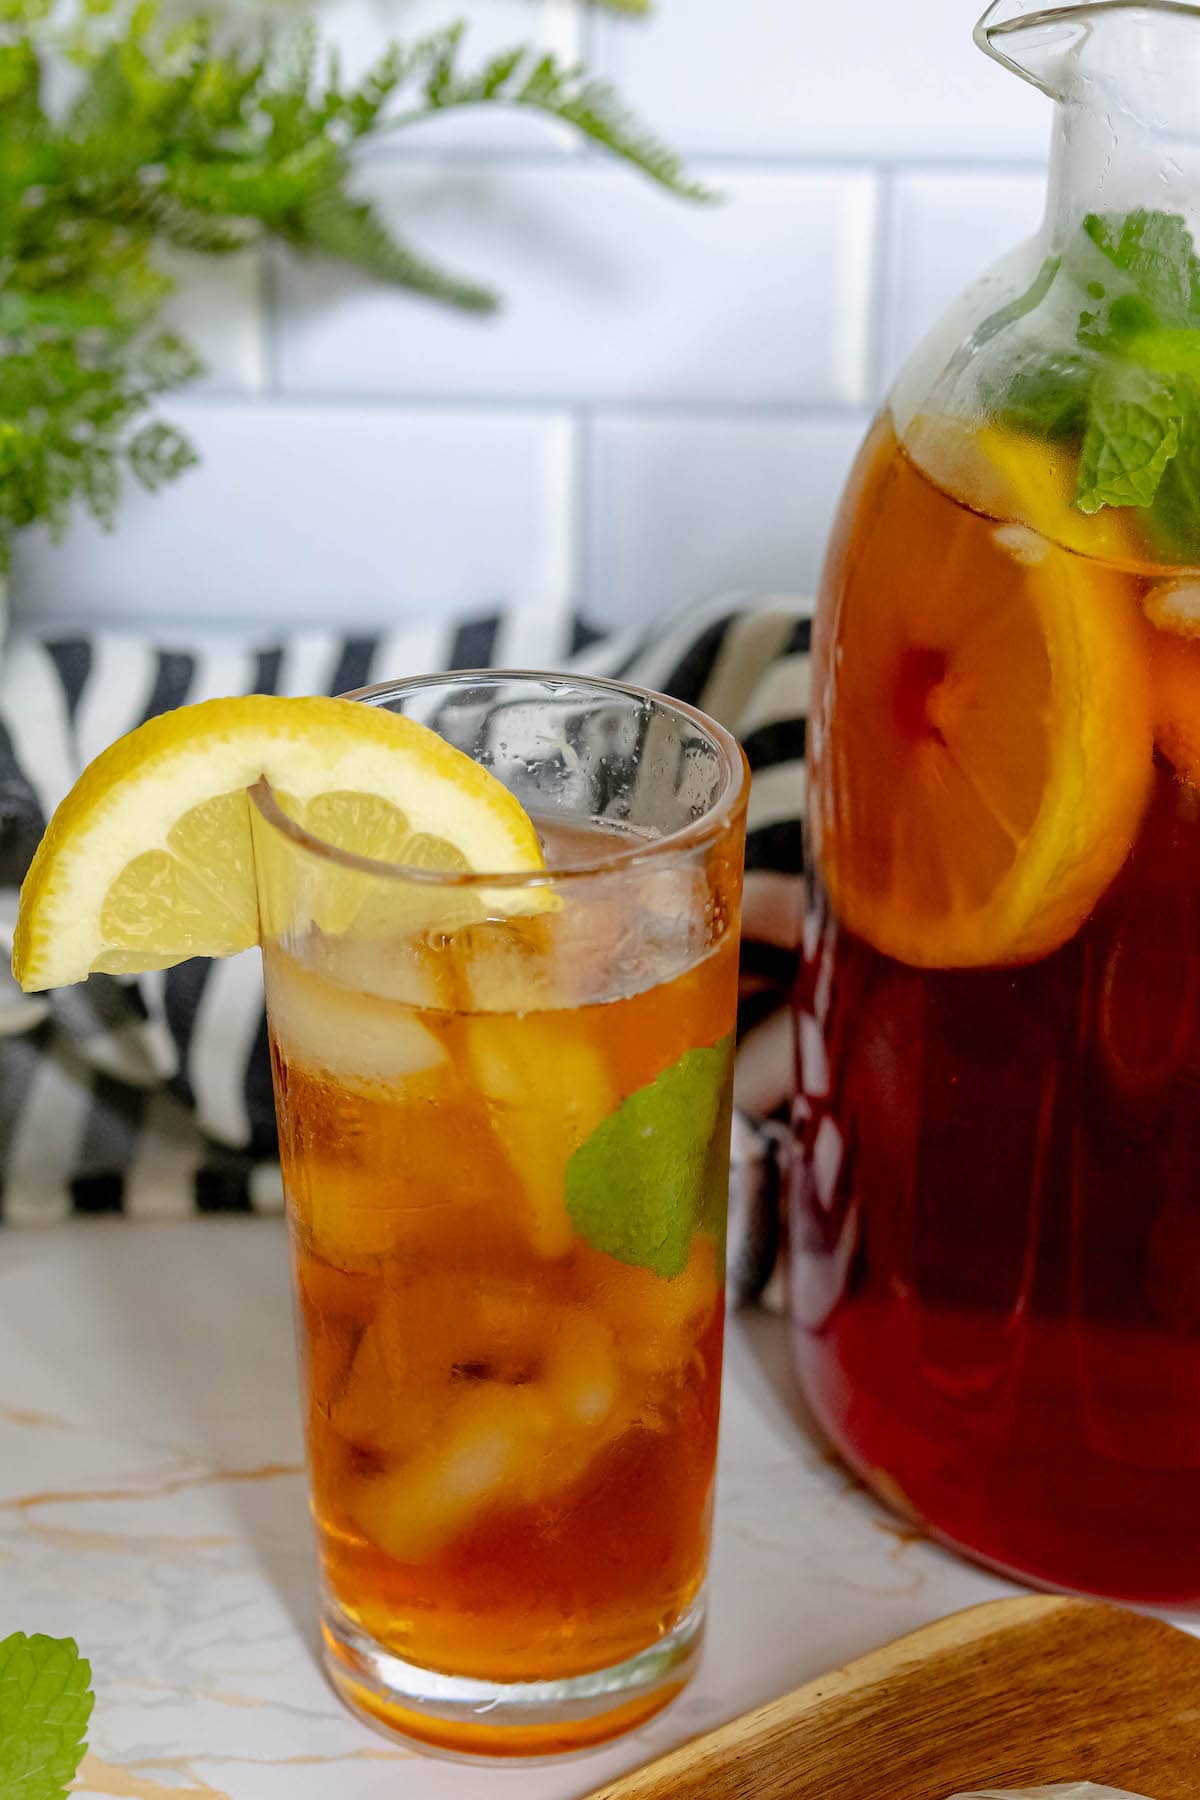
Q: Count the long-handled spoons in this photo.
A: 0